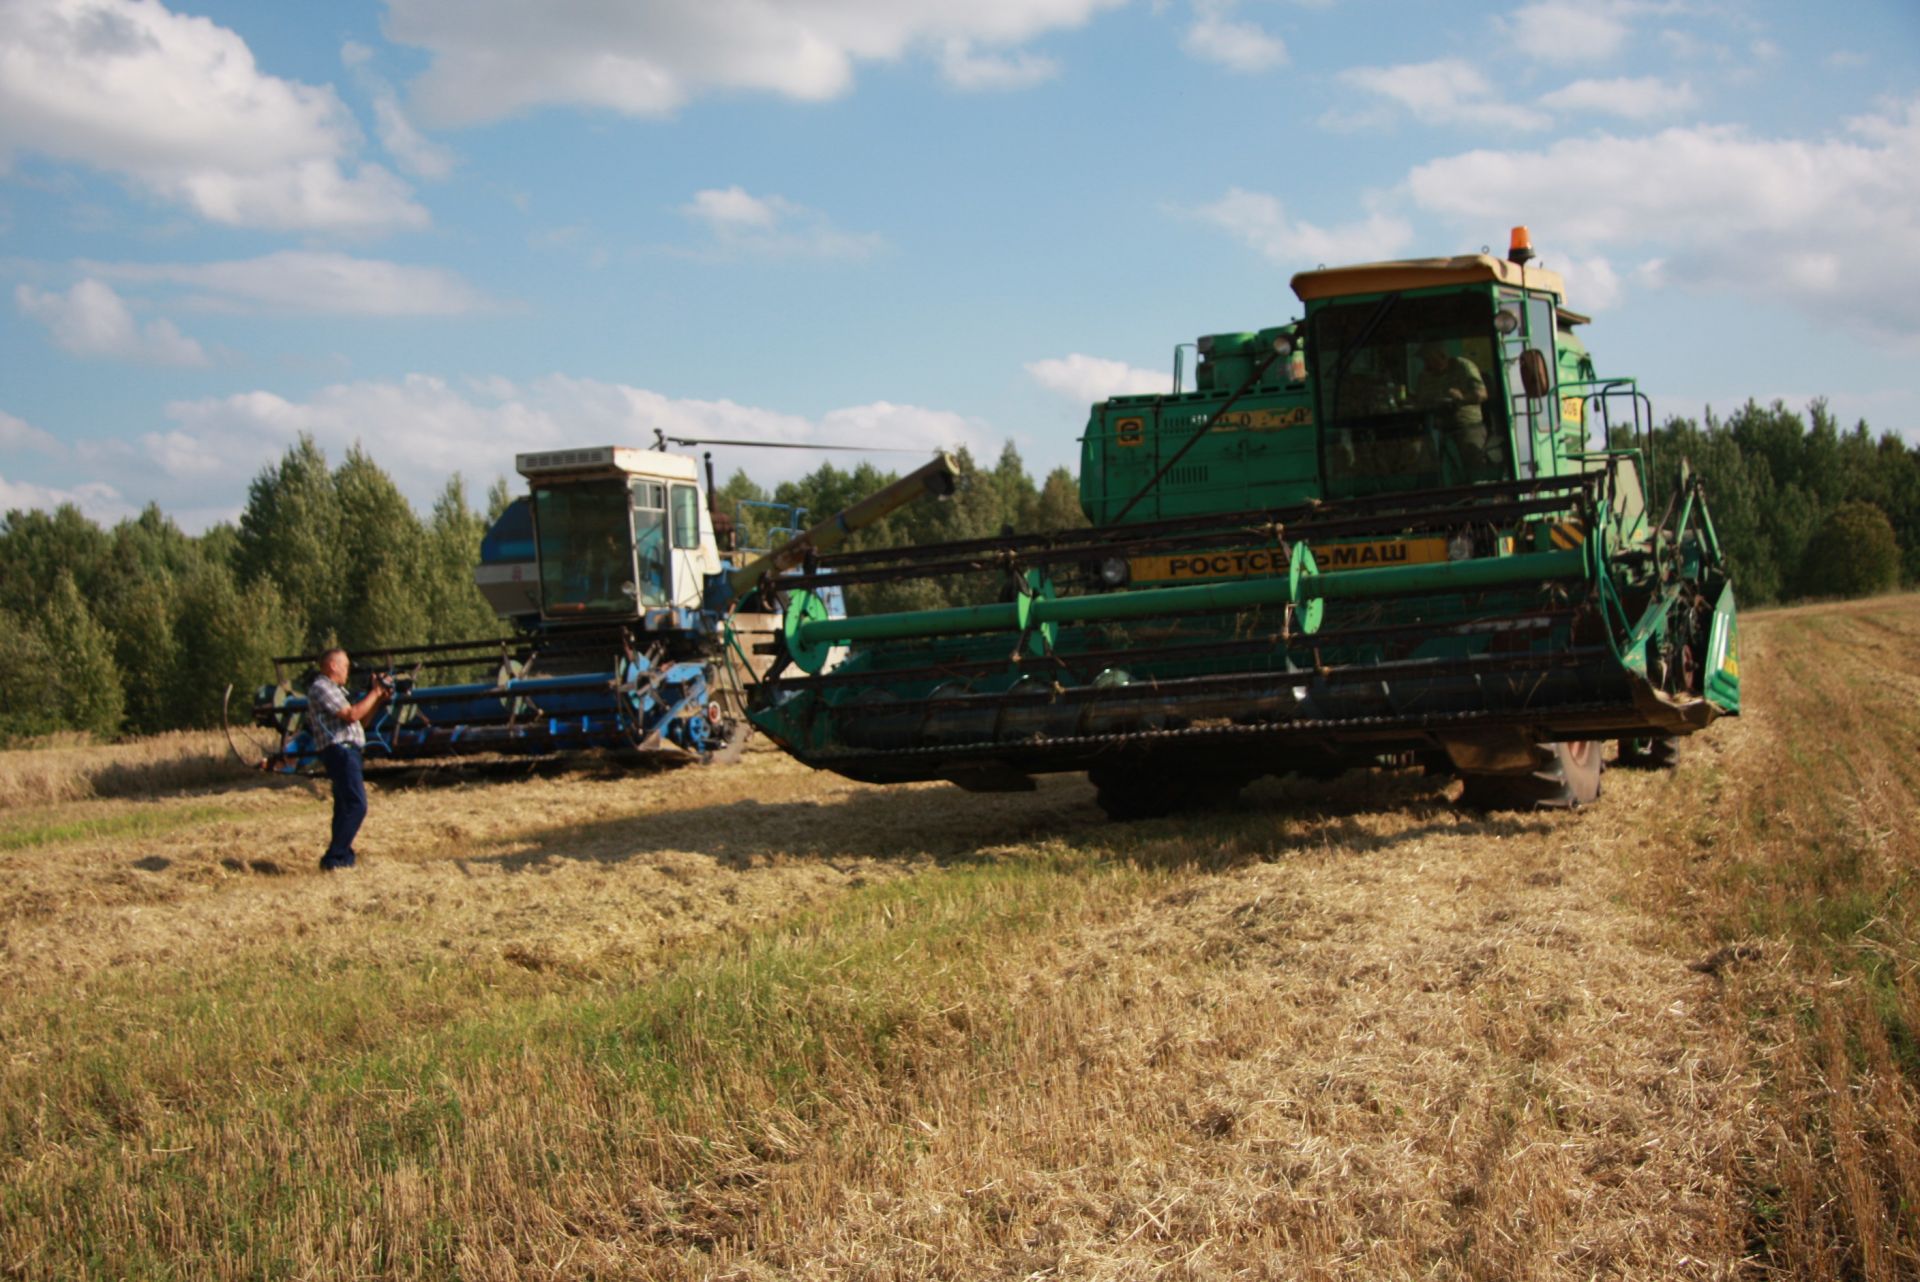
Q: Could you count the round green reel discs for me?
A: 3